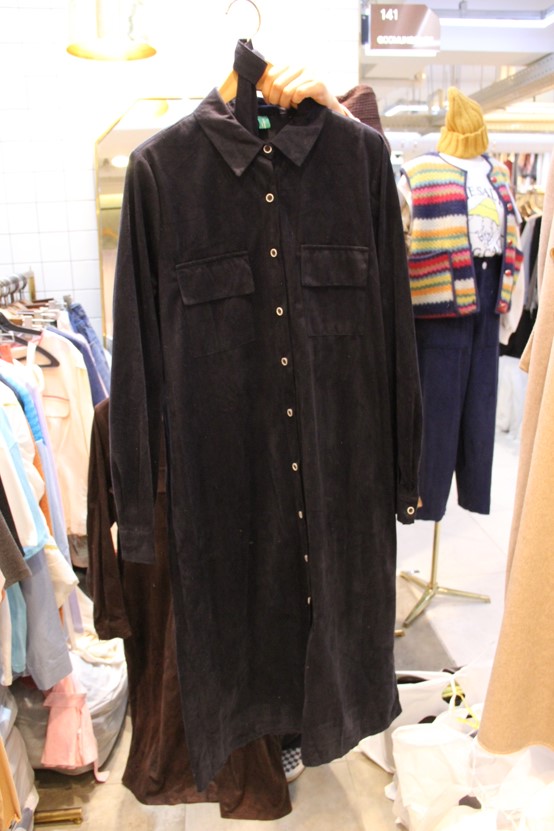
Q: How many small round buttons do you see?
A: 11